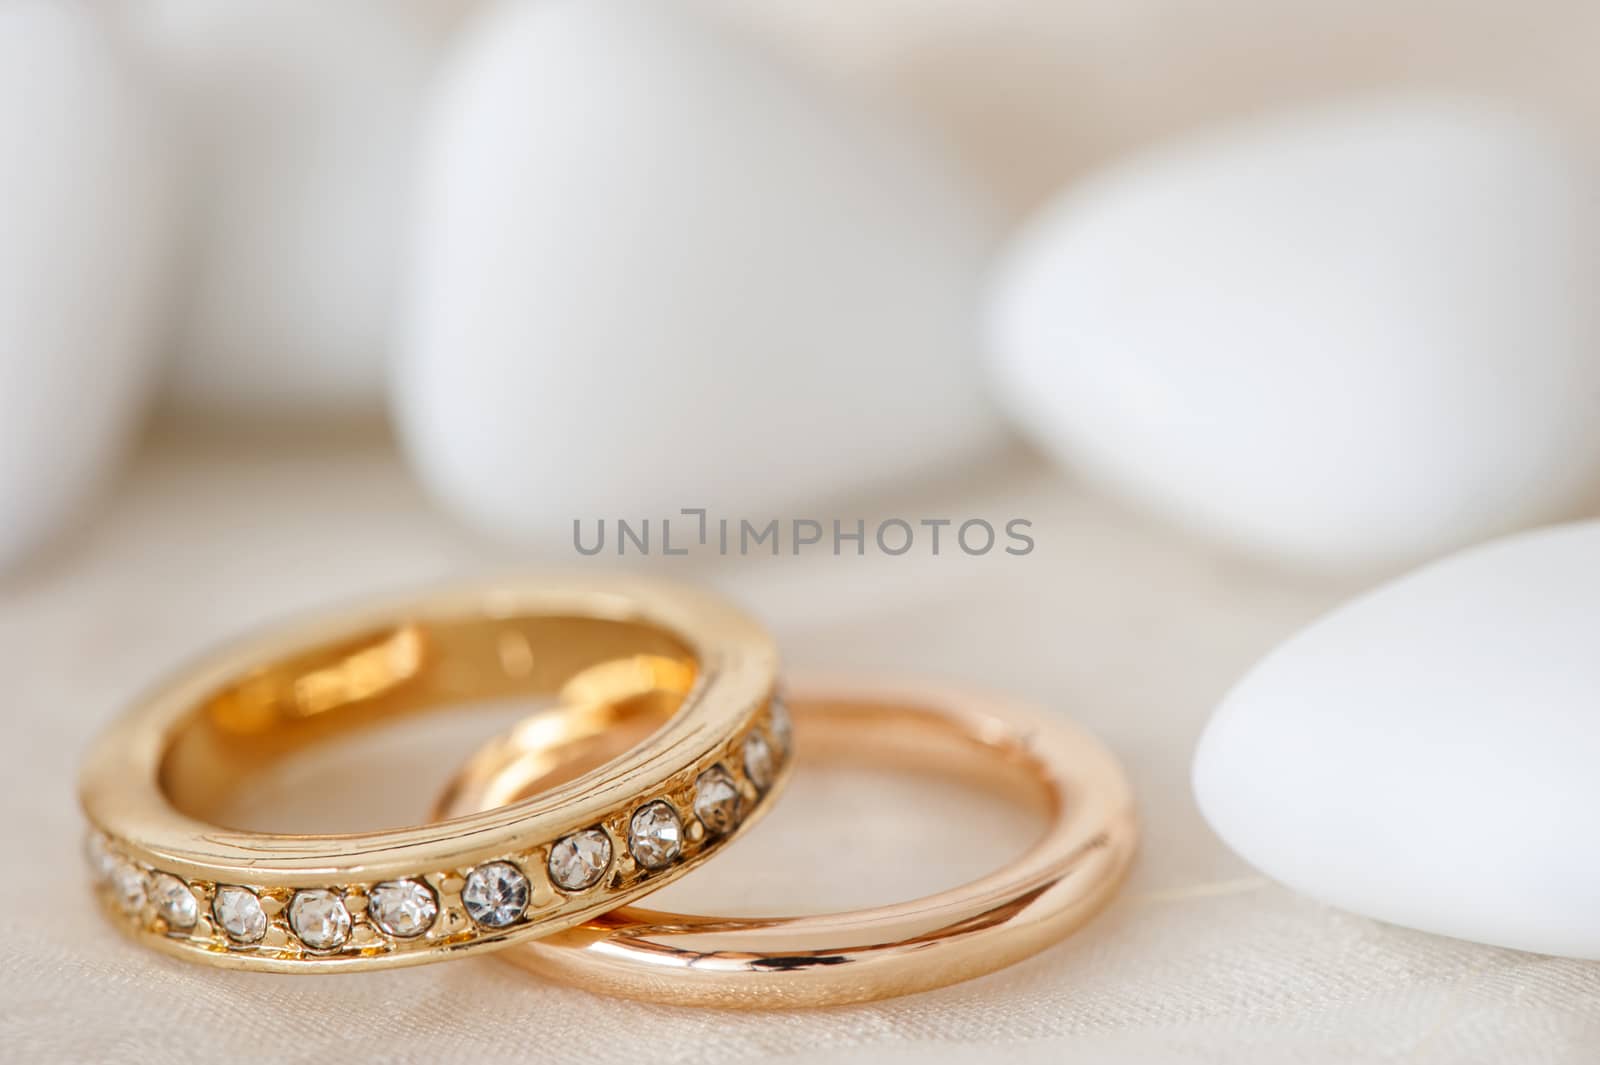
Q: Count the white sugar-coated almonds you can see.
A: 5